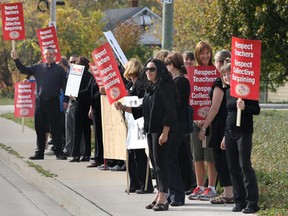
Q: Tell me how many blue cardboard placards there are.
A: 0